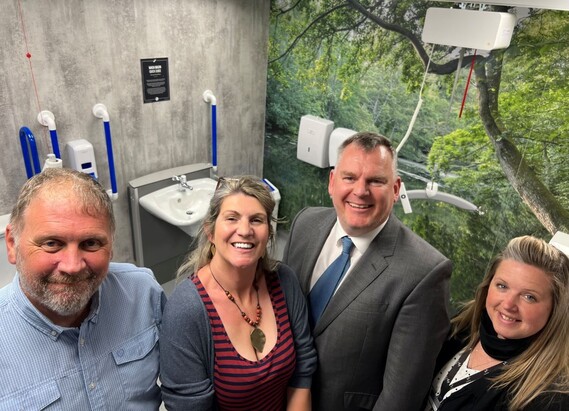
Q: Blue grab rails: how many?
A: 4